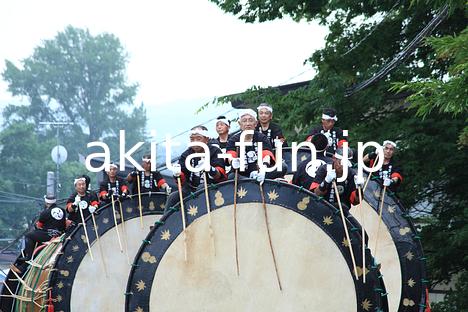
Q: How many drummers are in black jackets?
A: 12